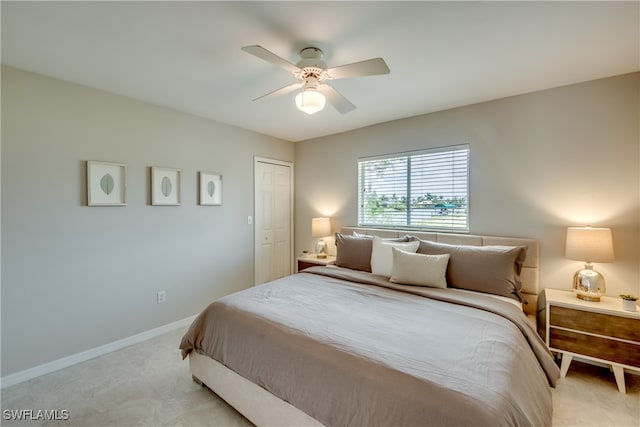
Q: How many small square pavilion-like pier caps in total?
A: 0